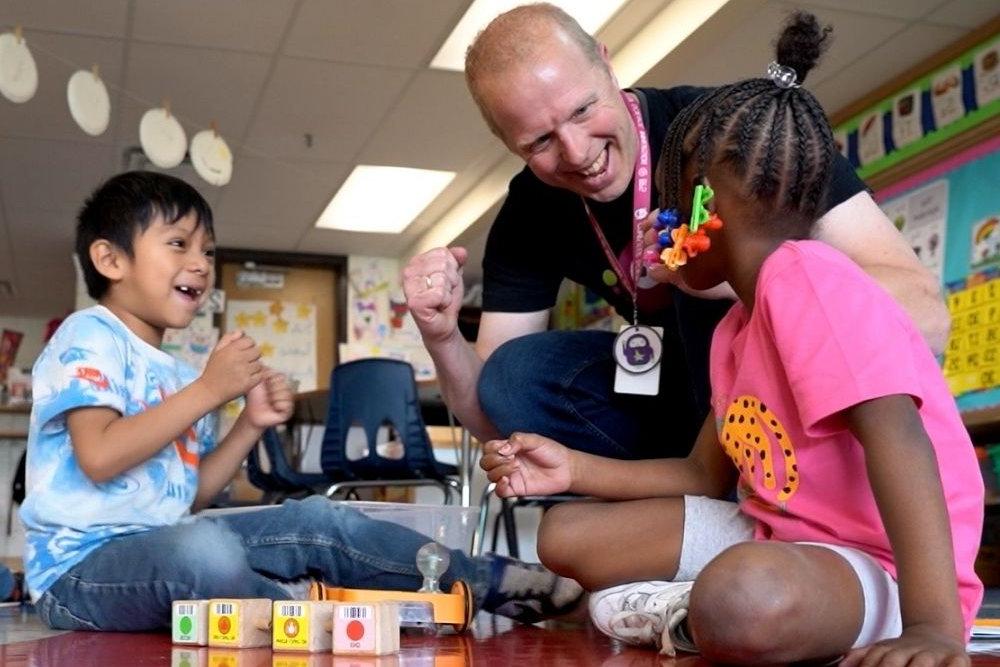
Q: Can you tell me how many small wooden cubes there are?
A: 4